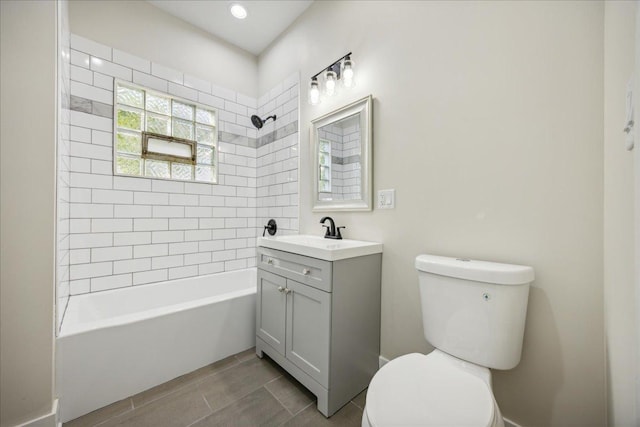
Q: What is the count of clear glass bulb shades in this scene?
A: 3